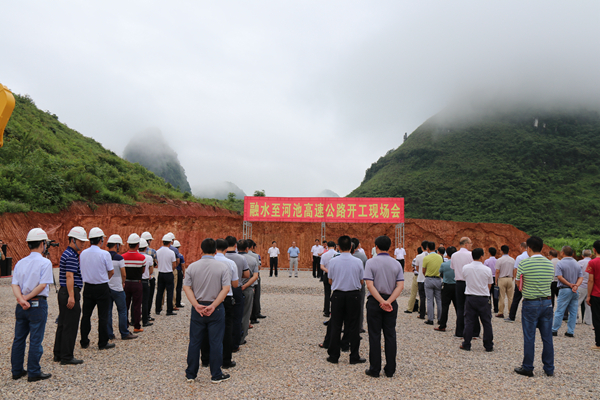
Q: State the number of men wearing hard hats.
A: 10